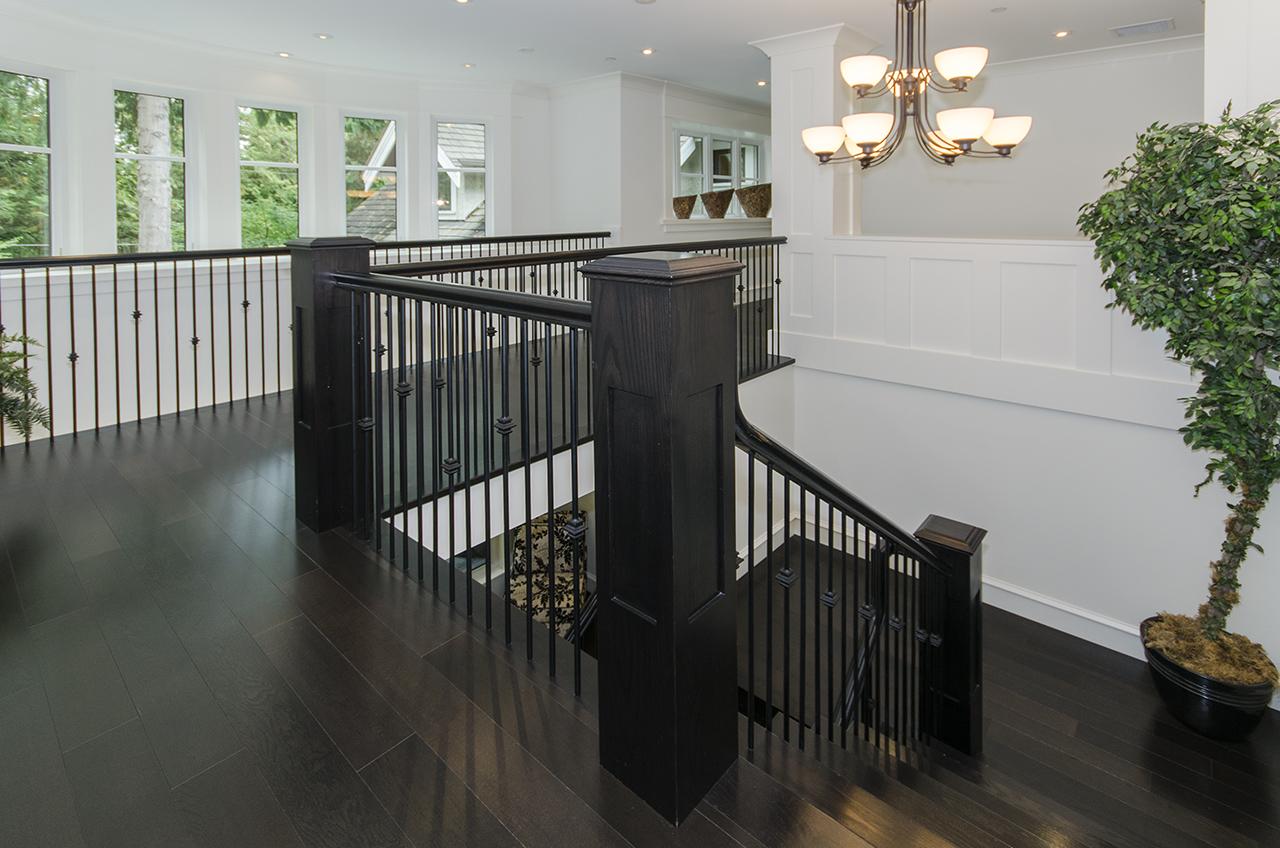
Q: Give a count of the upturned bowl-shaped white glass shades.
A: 9